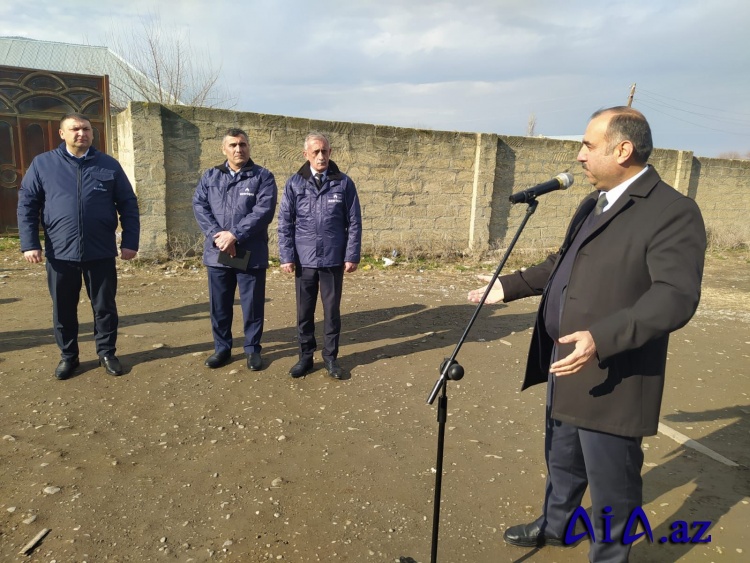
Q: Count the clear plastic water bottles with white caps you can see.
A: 0